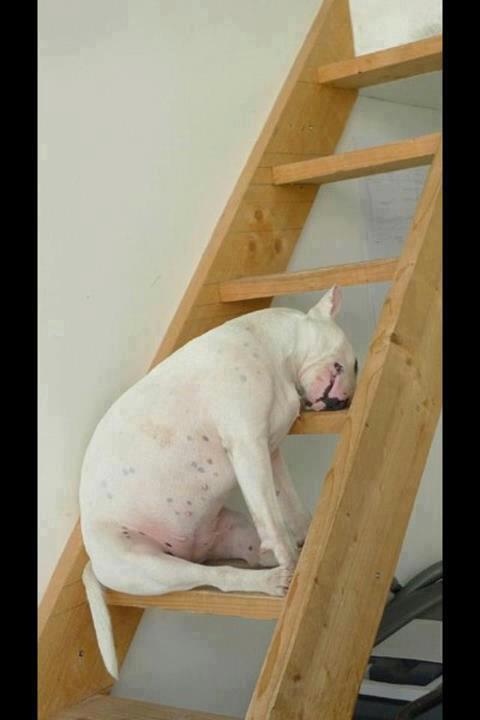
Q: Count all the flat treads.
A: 6